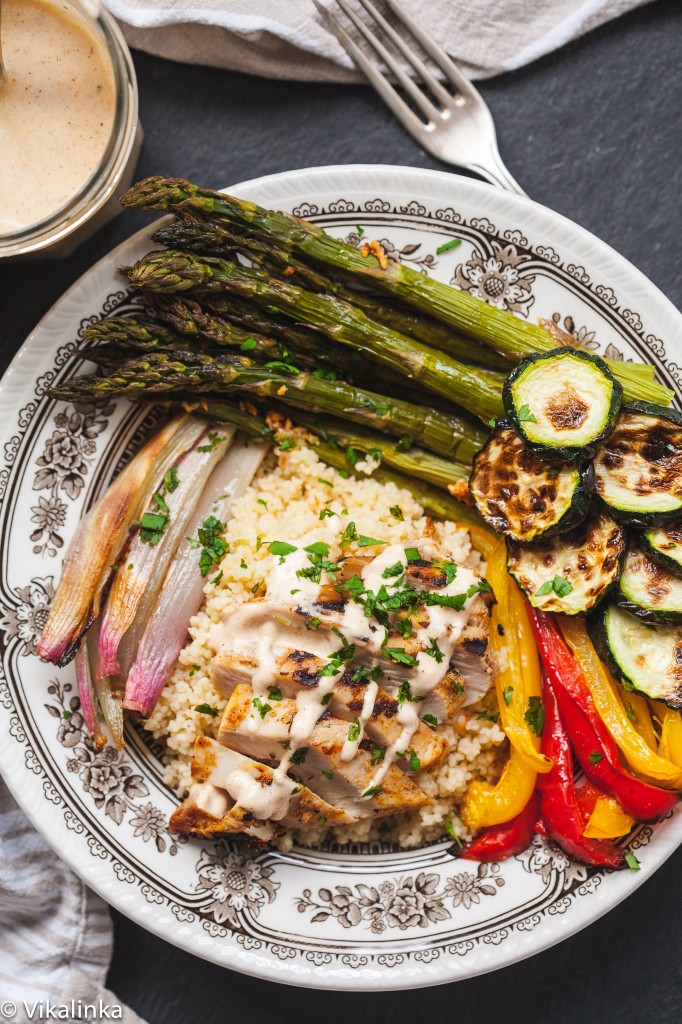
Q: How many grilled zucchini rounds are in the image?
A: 7